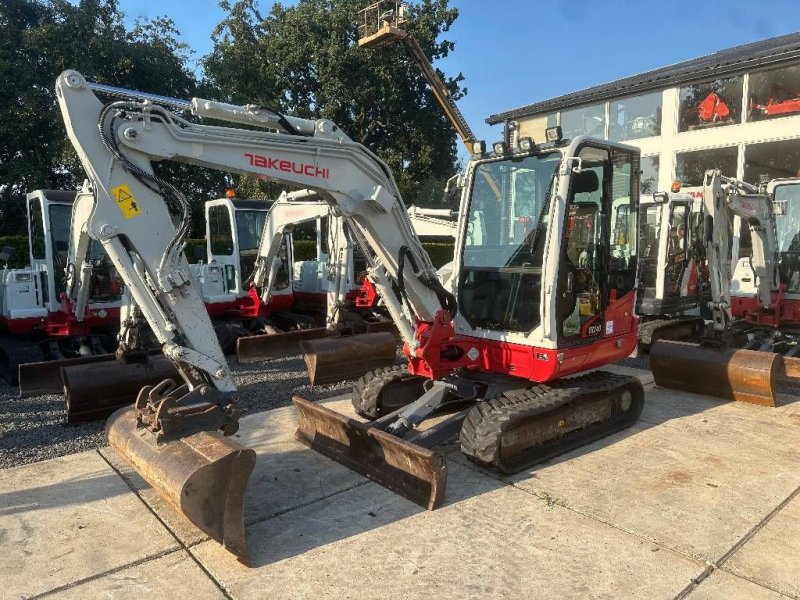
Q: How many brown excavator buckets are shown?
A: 4